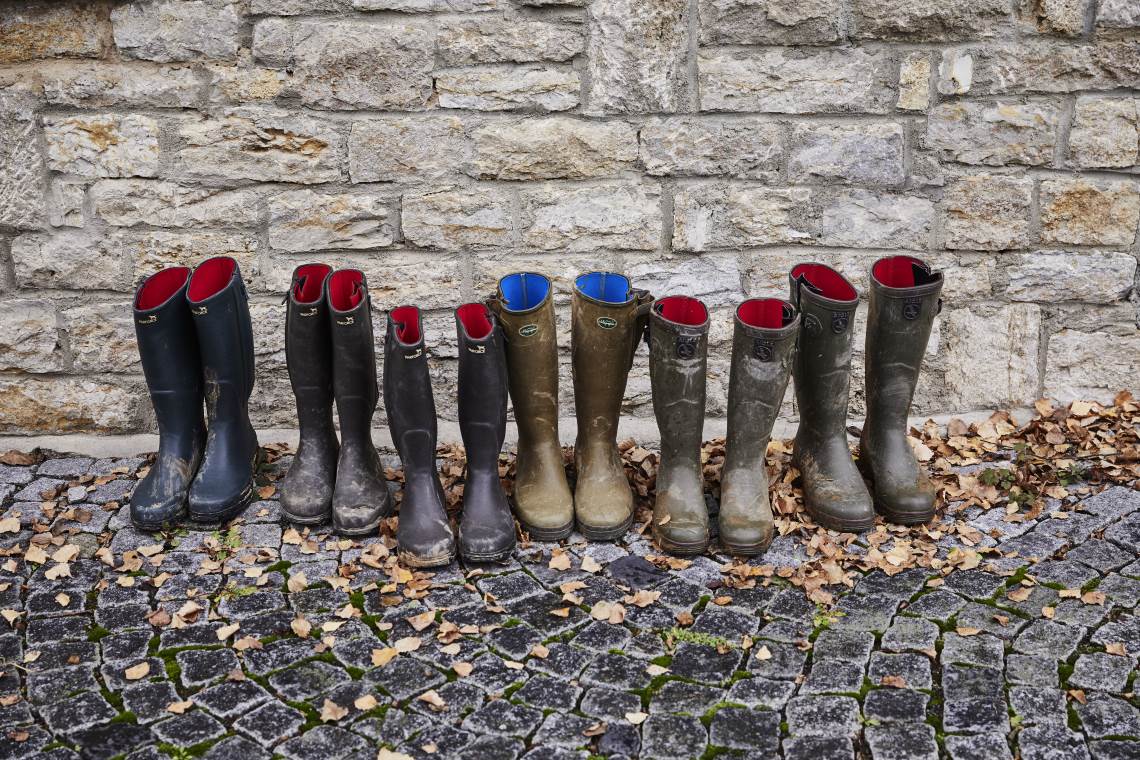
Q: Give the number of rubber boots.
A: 12